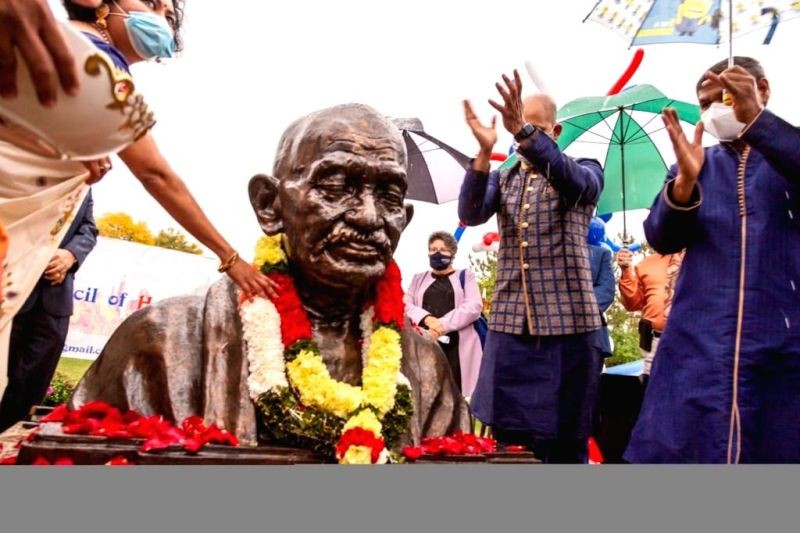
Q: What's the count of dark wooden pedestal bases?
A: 1